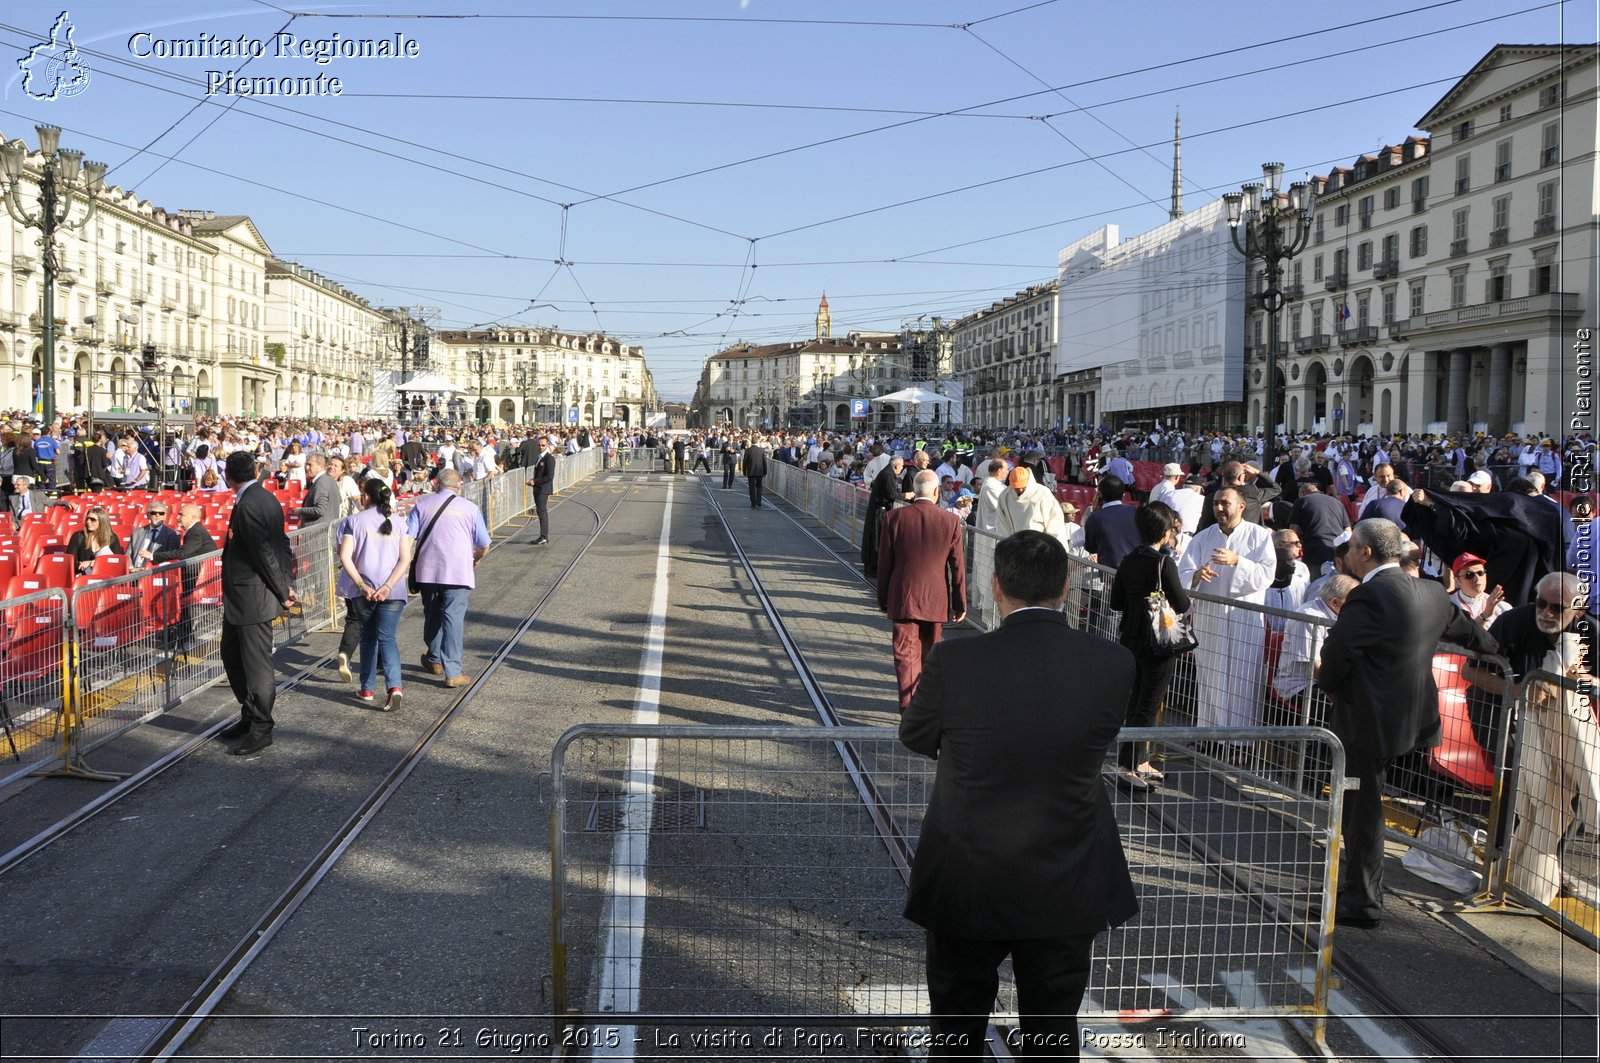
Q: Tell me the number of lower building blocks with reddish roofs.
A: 2